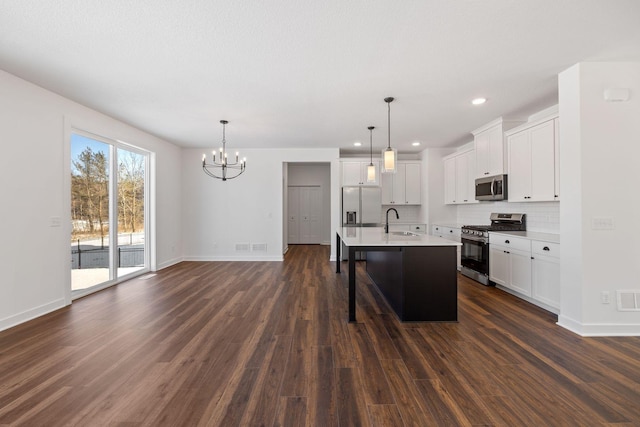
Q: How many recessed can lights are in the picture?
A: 3